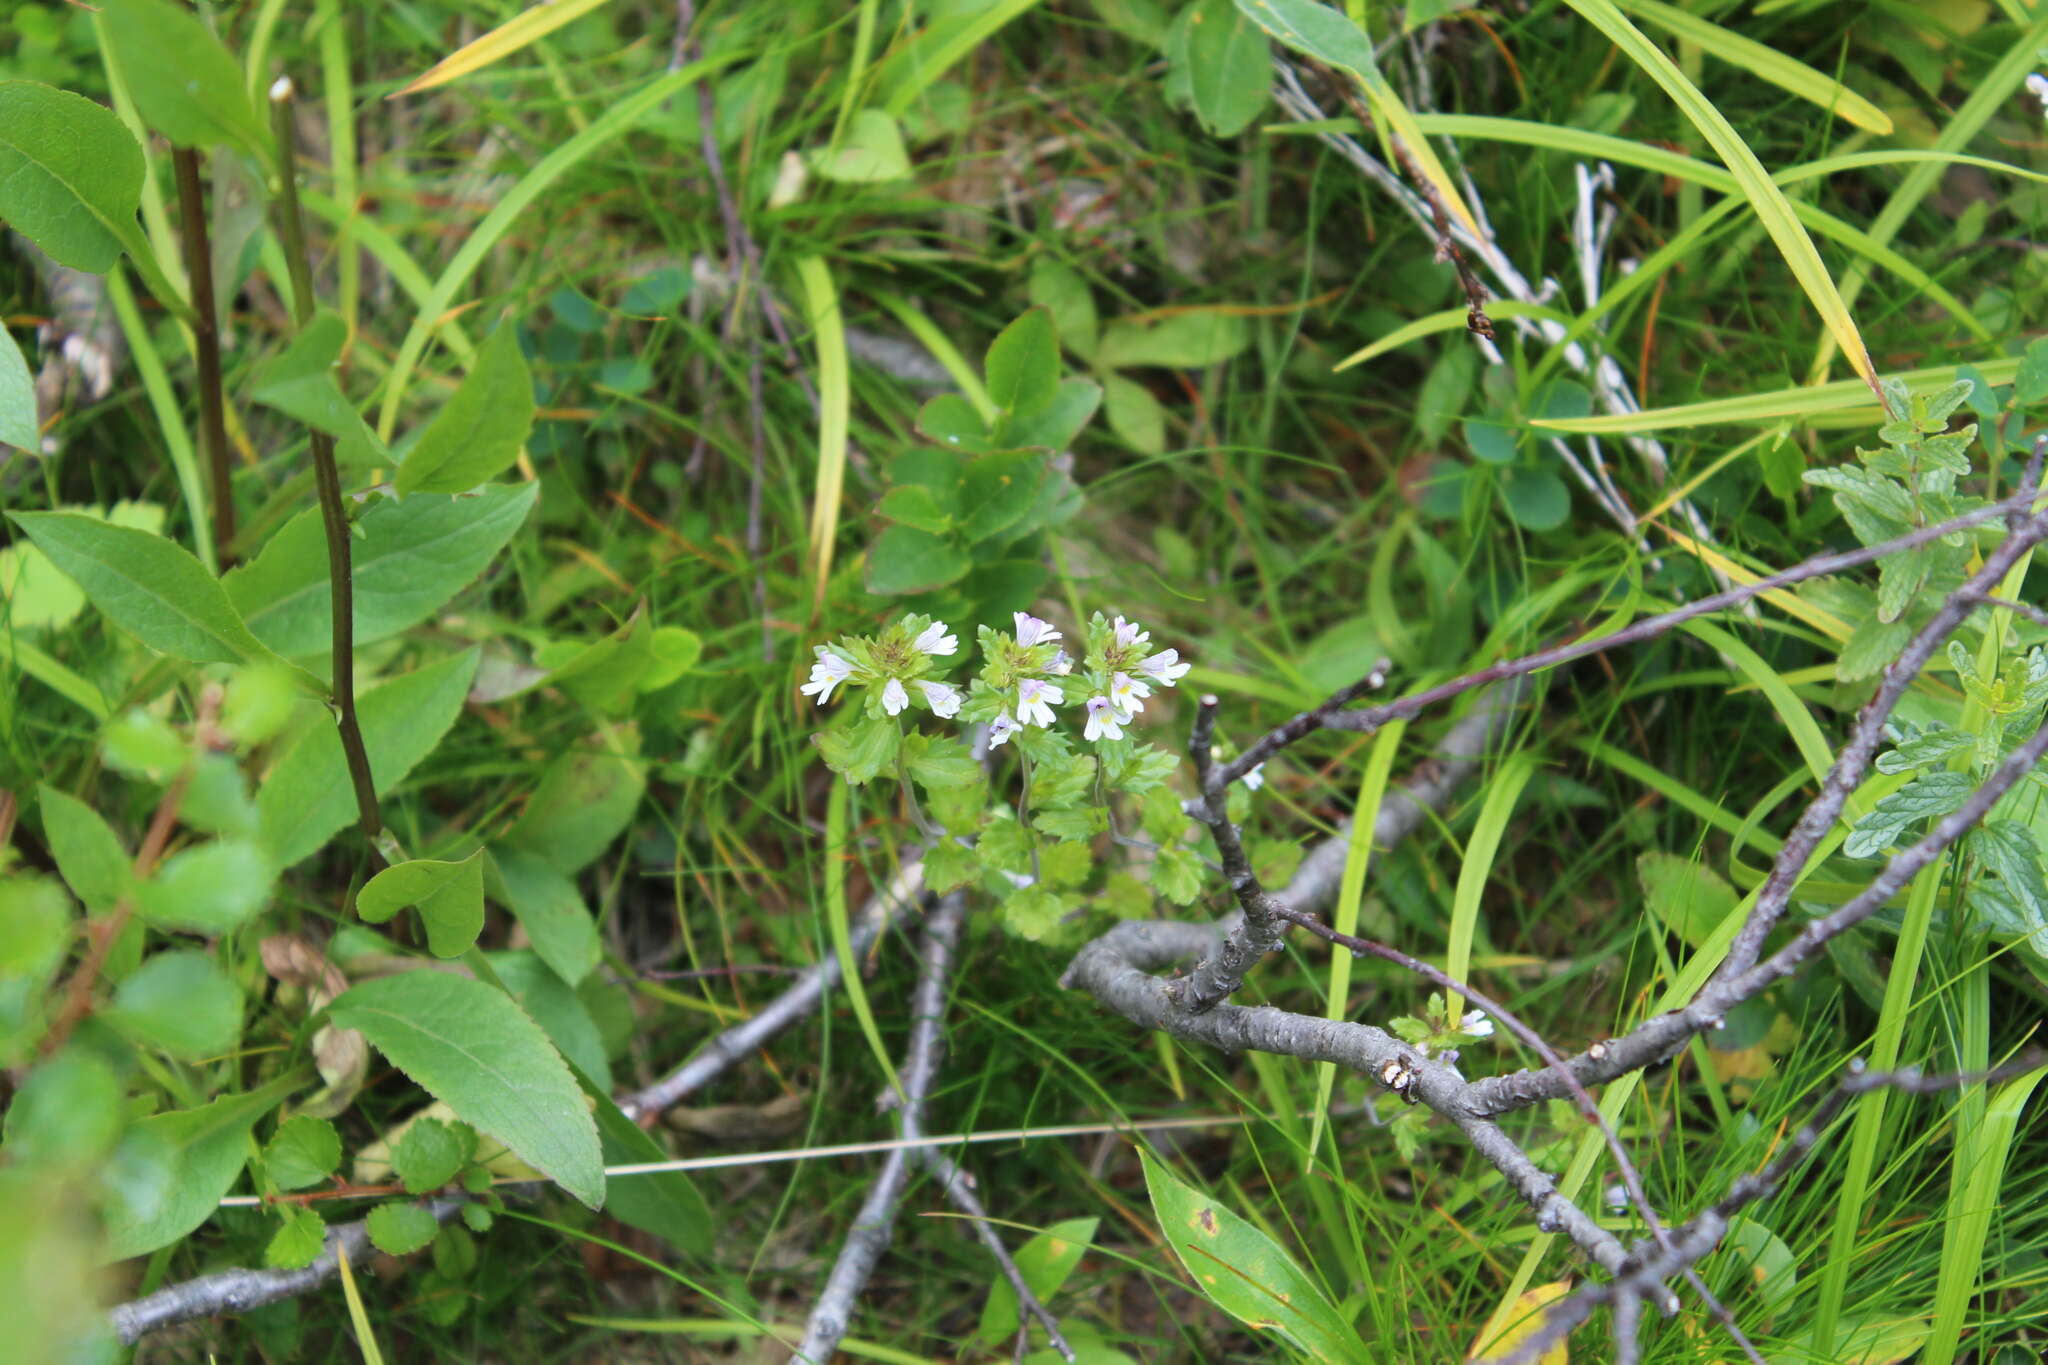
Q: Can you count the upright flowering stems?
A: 3